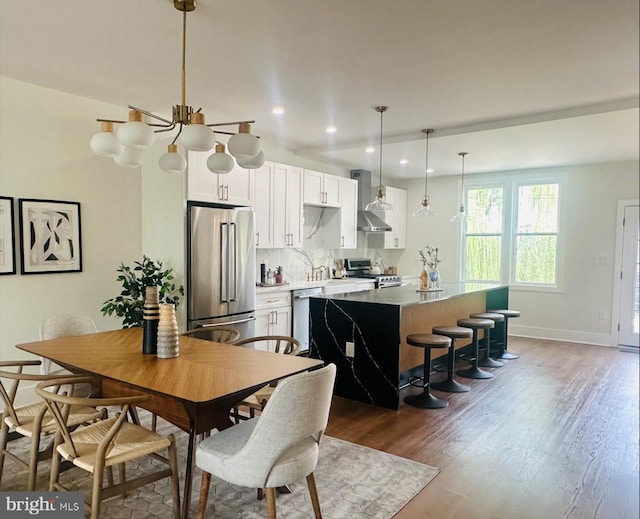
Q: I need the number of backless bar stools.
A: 5